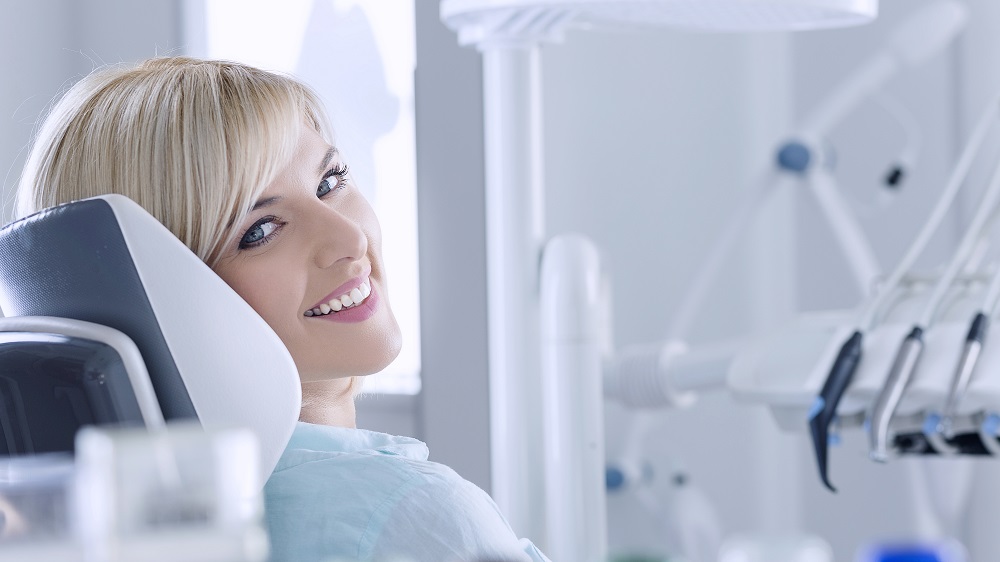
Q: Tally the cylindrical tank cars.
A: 0